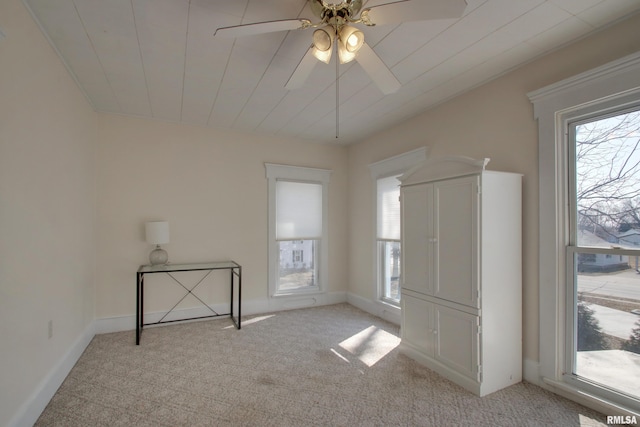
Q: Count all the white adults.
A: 0